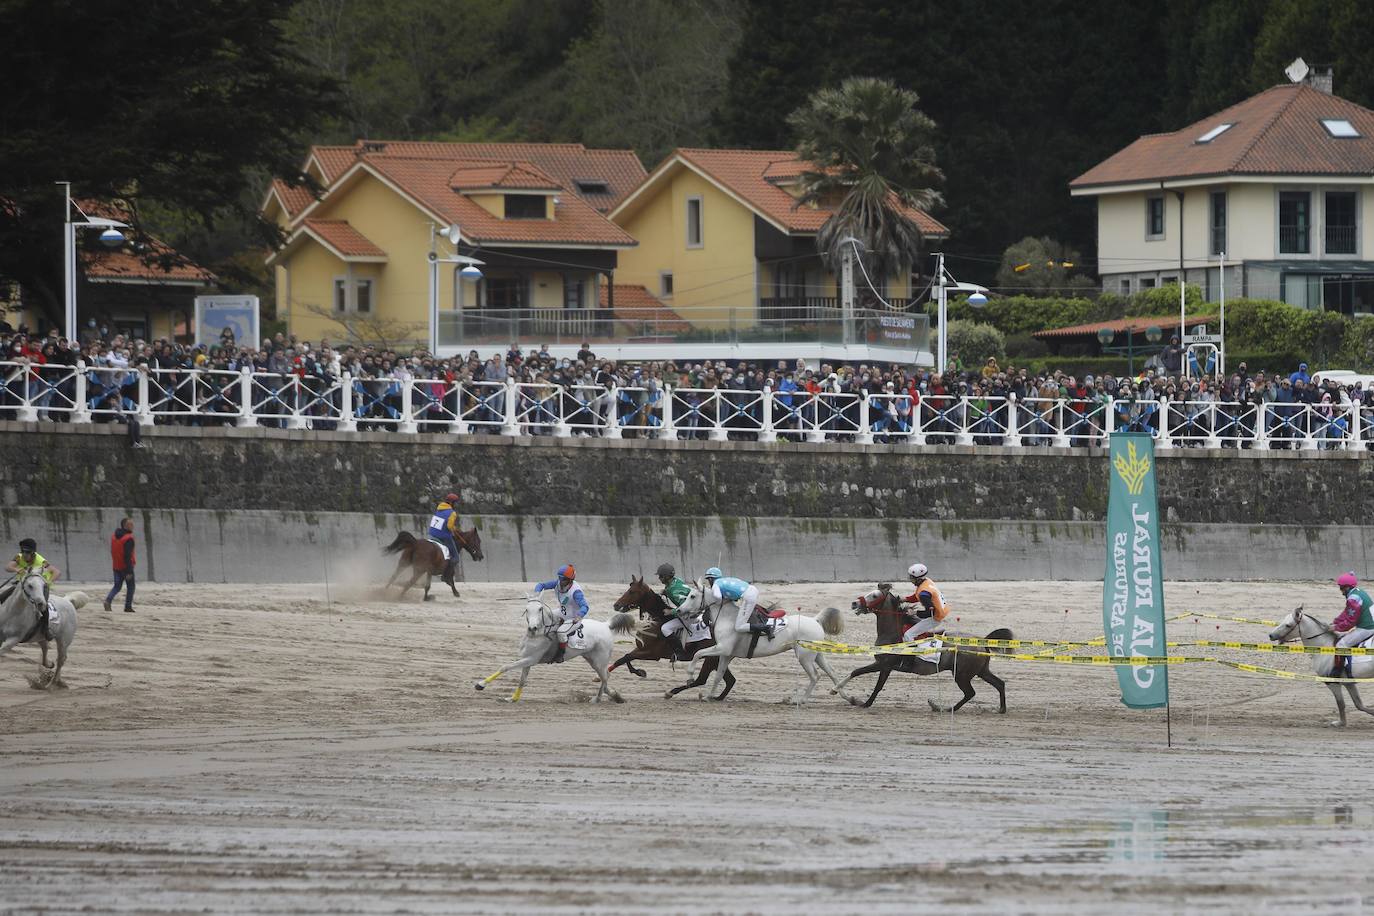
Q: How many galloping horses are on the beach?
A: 7